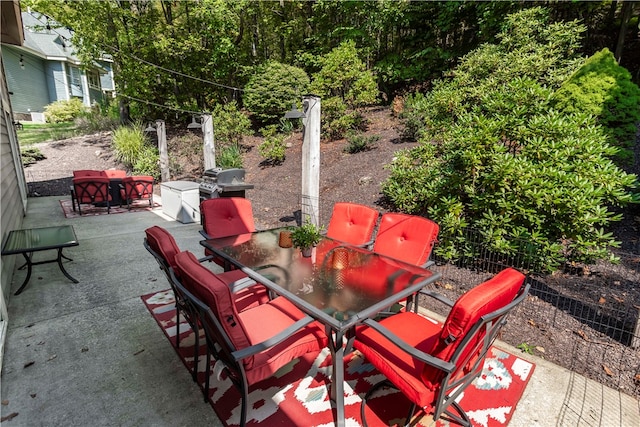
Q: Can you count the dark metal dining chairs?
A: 6